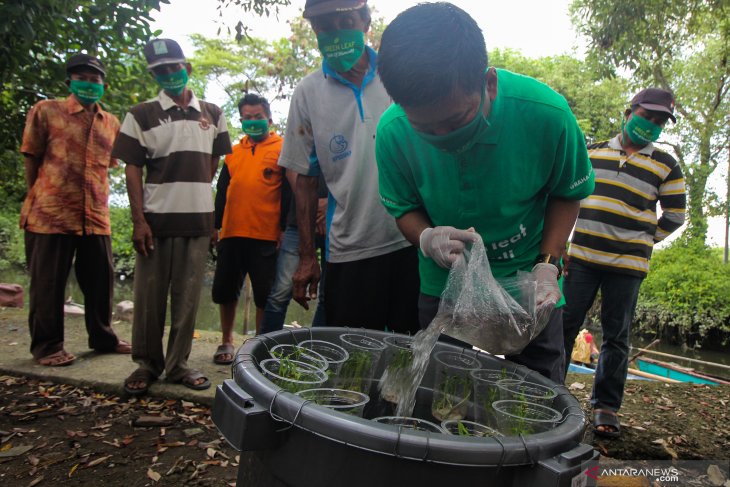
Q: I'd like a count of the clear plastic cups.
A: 12